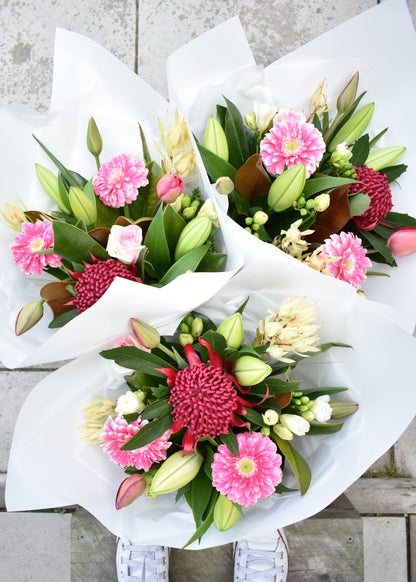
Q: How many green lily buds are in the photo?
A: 11